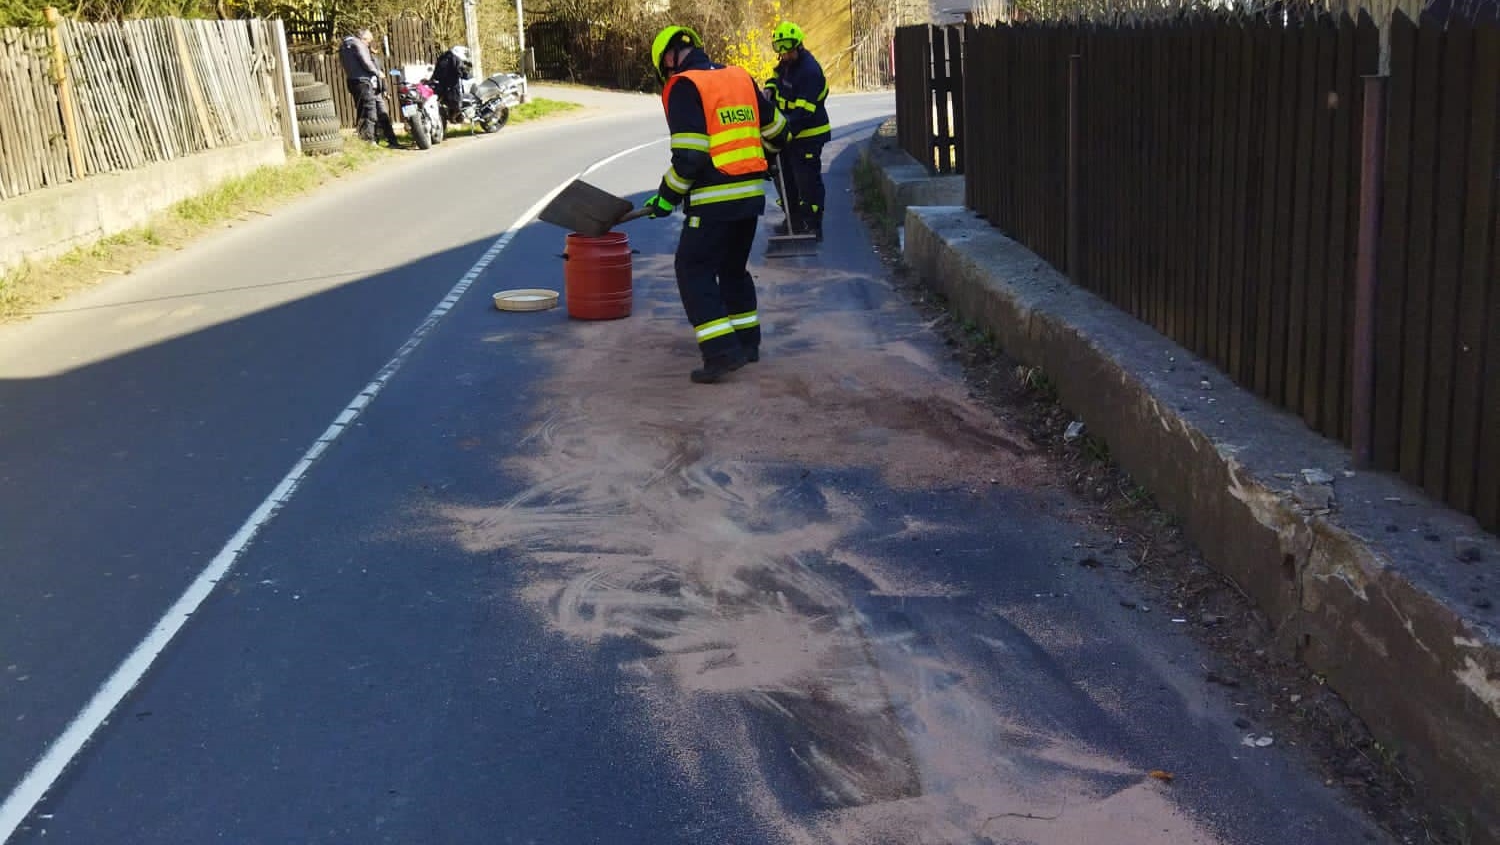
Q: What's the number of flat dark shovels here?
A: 1